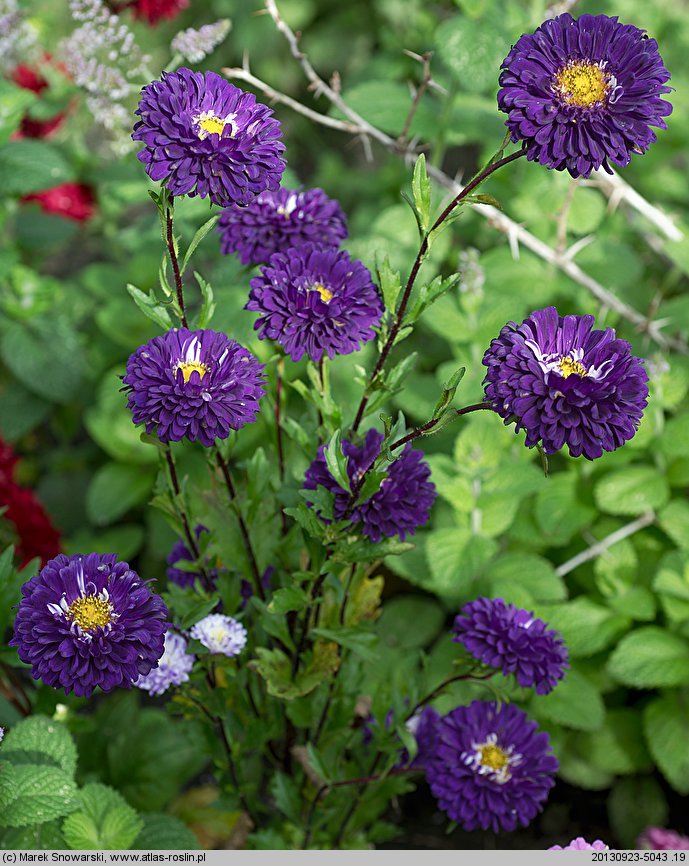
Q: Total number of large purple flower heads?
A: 10